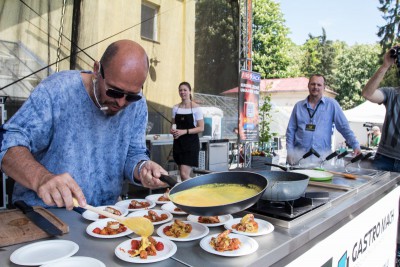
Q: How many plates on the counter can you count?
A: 13